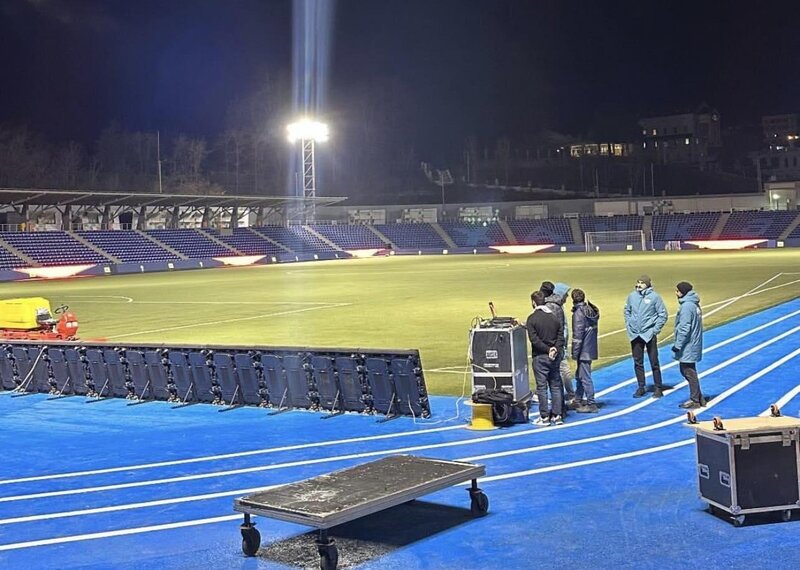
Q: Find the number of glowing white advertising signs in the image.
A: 5